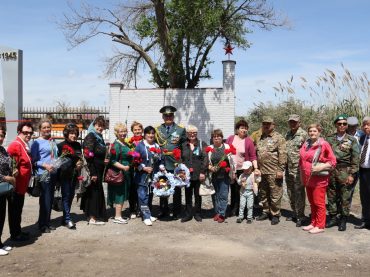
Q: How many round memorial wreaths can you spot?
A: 2